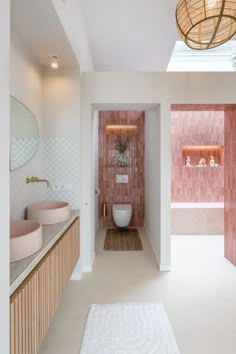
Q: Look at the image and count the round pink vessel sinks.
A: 2